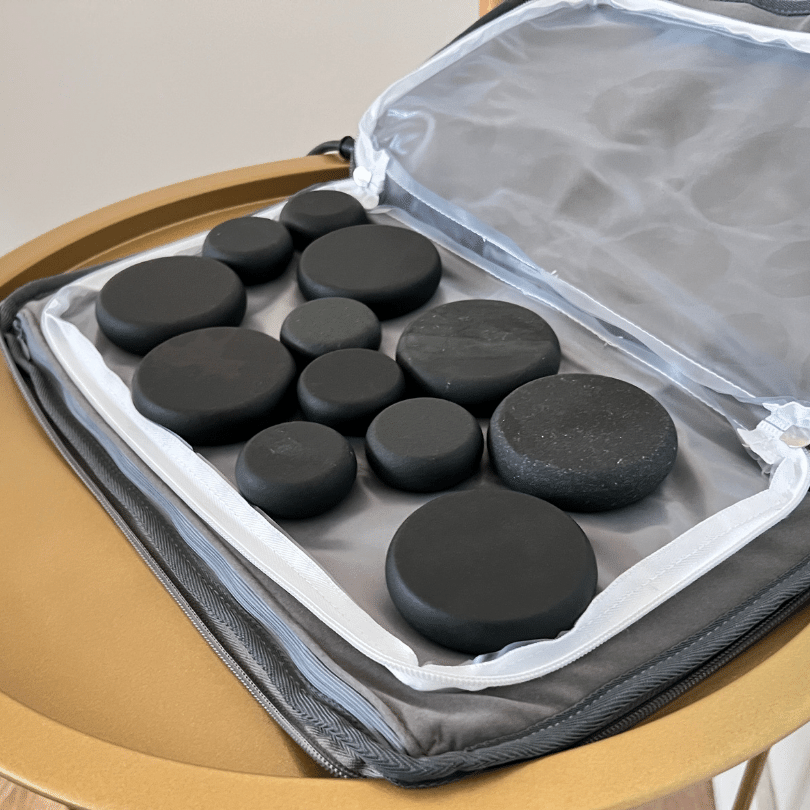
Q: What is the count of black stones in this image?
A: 12